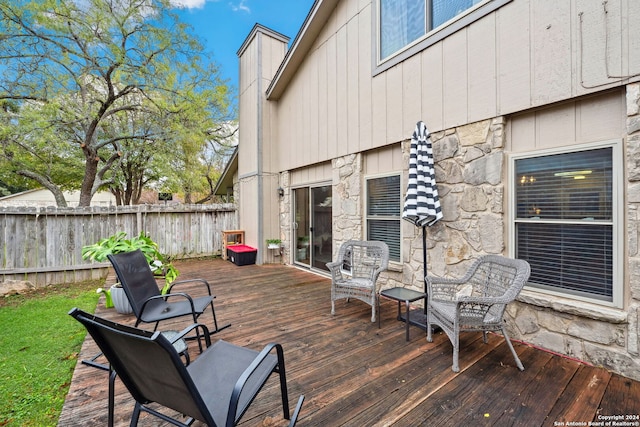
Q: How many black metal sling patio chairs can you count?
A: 2